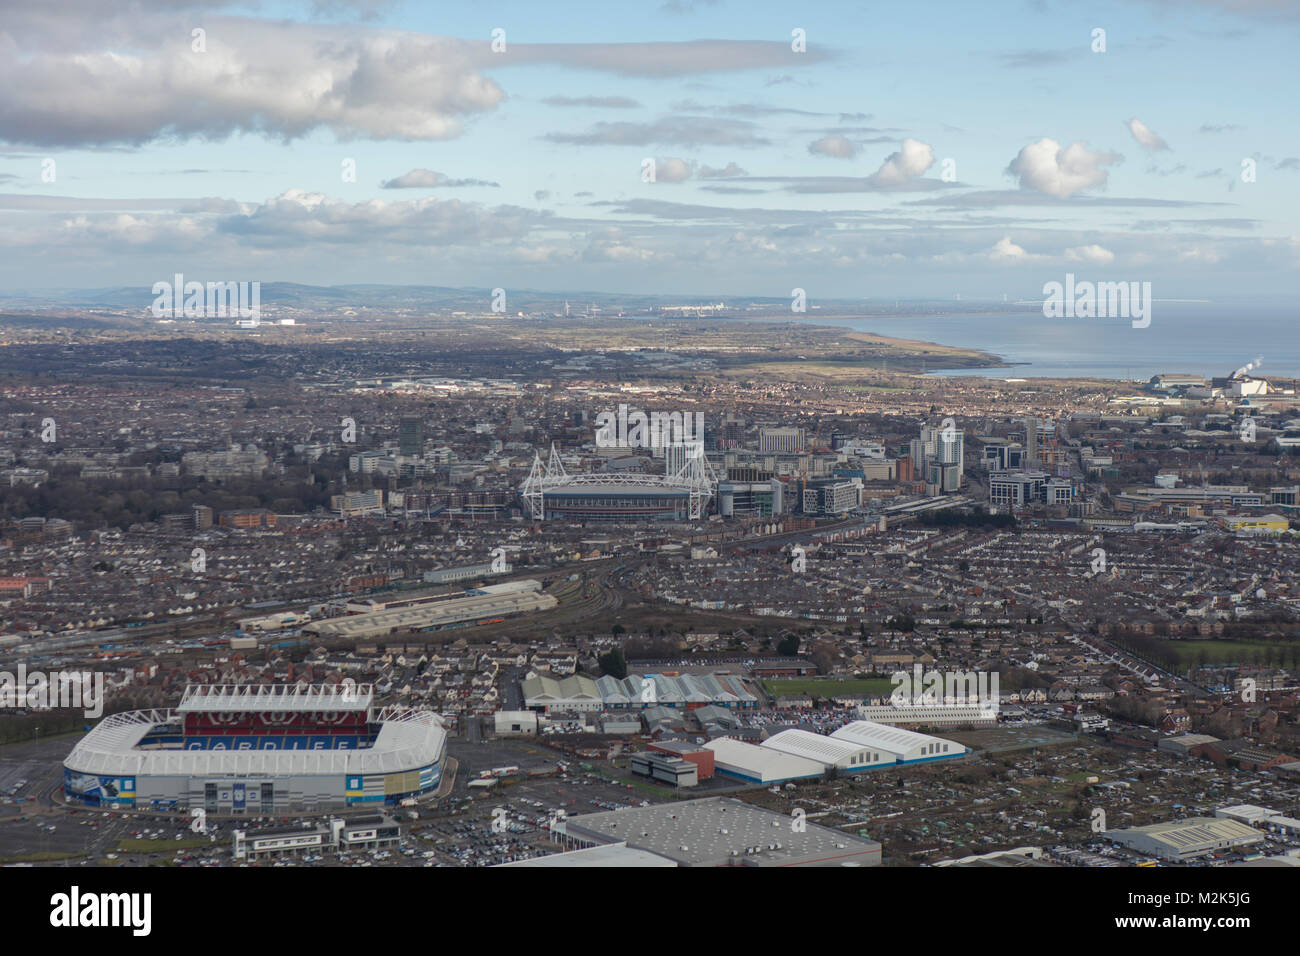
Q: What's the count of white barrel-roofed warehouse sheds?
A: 3